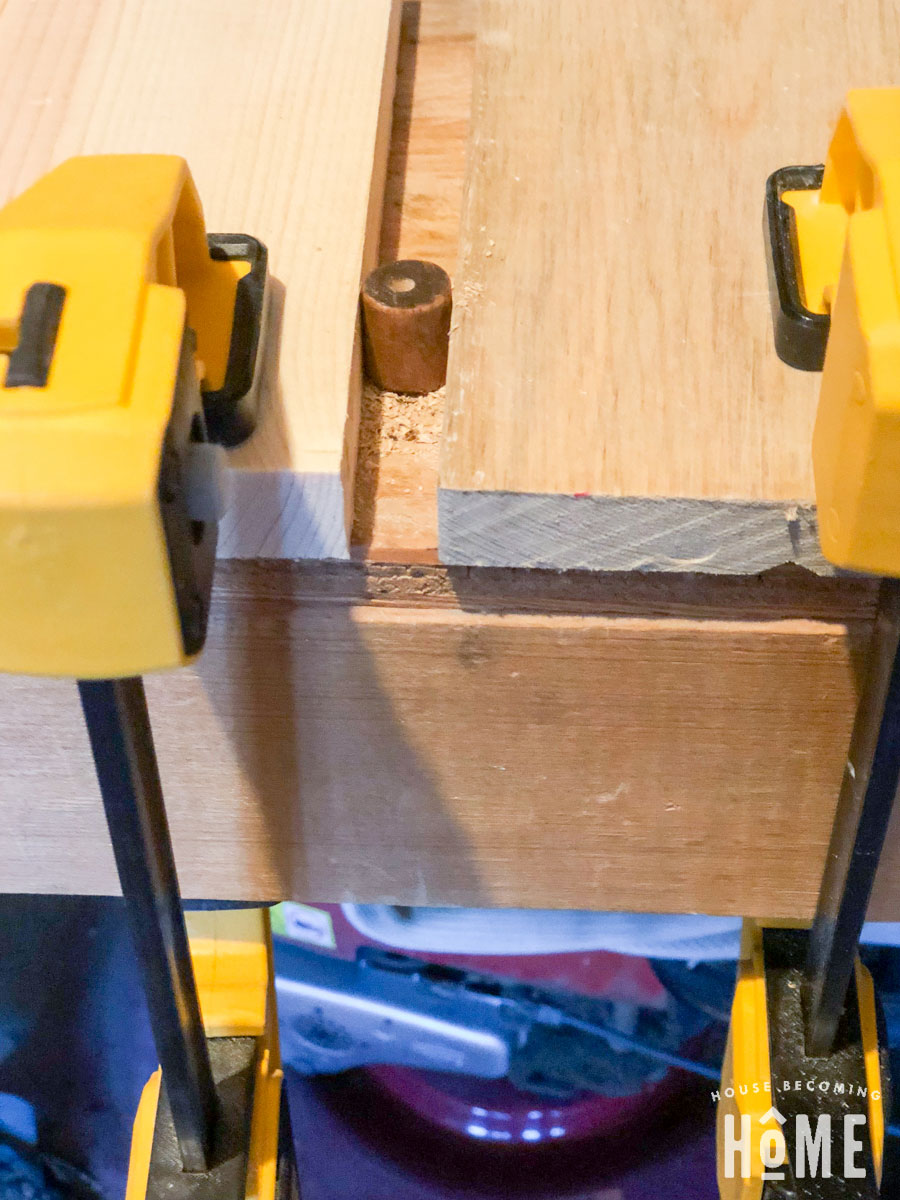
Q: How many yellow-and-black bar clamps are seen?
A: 2